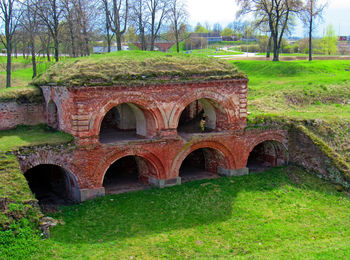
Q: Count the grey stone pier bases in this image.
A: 3